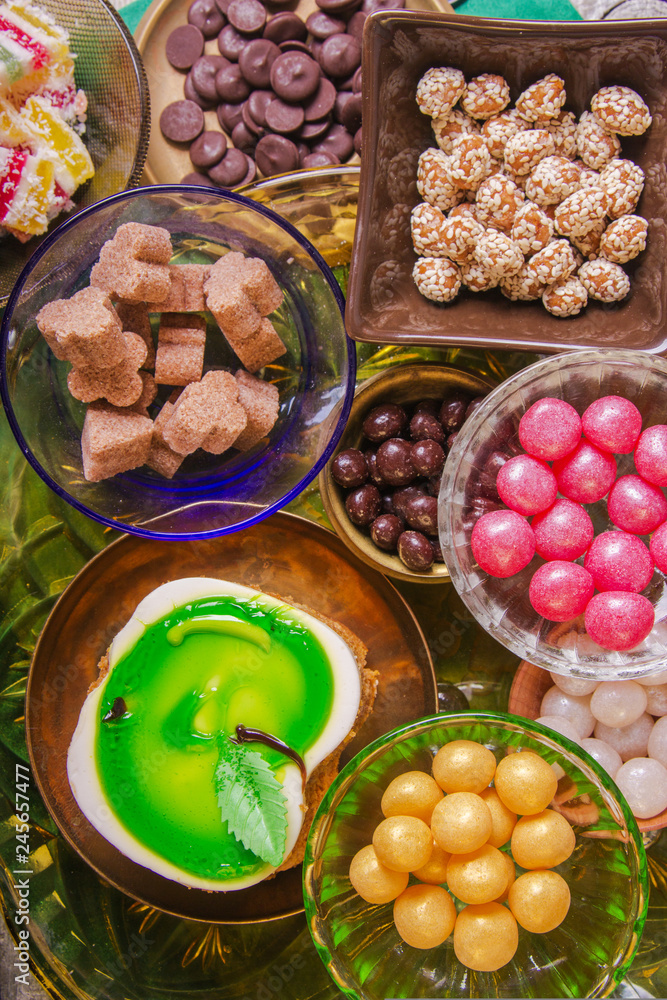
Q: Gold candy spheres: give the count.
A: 14